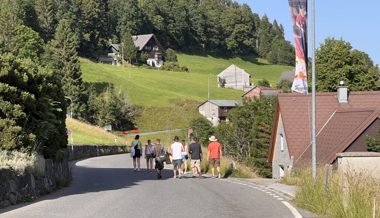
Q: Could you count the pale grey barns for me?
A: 2